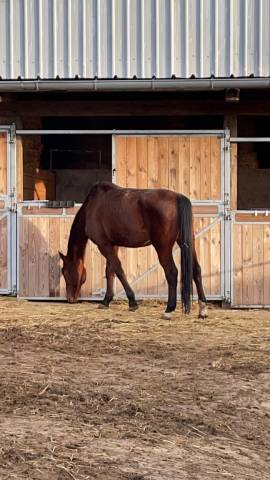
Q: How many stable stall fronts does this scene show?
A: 3